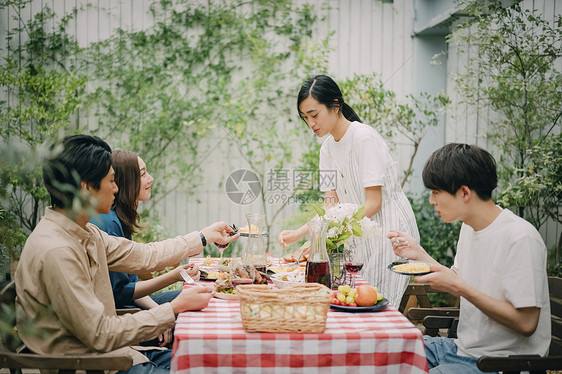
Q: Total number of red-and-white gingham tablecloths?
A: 1